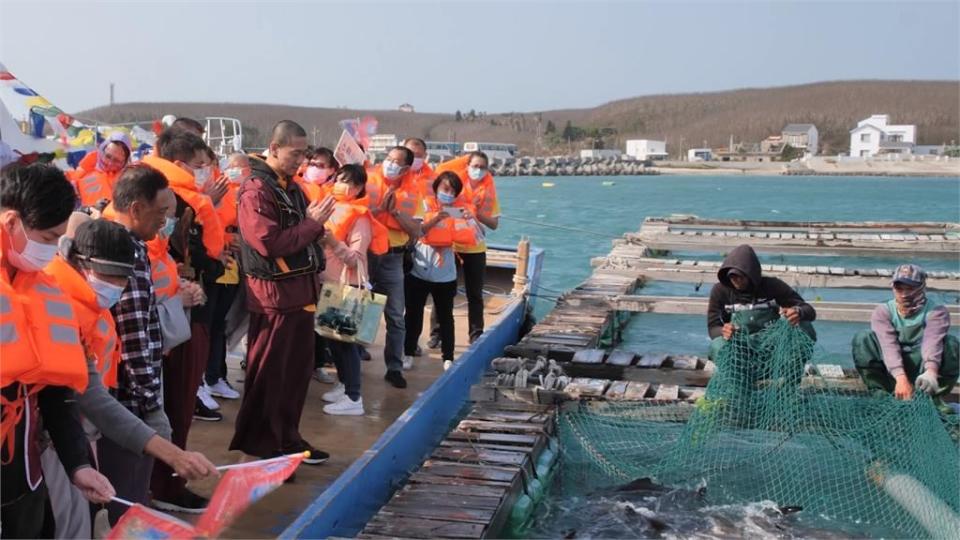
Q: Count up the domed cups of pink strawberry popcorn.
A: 0